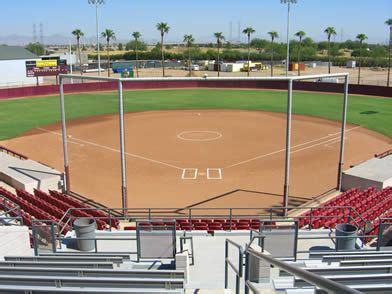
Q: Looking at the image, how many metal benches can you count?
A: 12